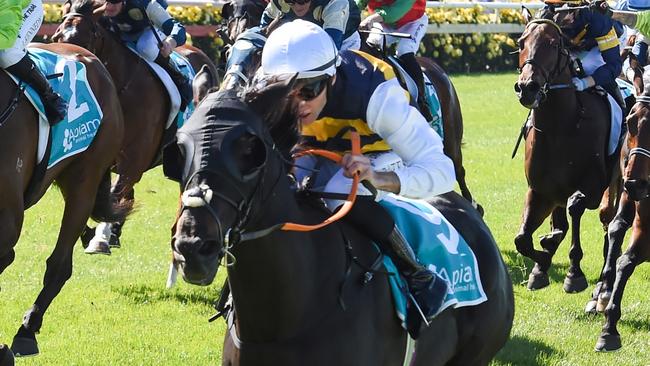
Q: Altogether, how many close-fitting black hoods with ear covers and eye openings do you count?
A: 1